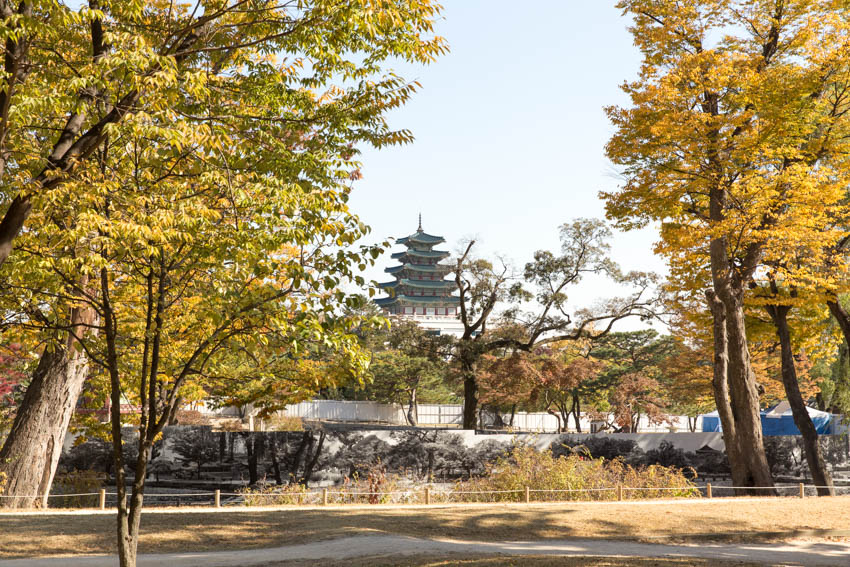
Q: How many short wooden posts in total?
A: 8